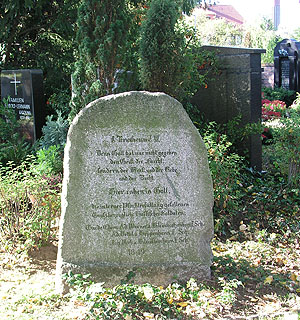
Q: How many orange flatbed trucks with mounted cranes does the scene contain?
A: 0